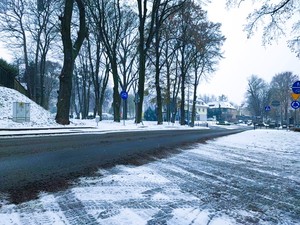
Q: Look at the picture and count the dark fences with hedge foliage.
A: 1